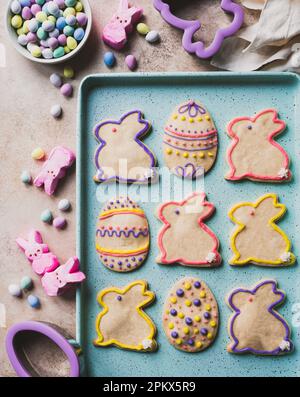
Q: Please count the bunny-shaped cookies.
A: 6